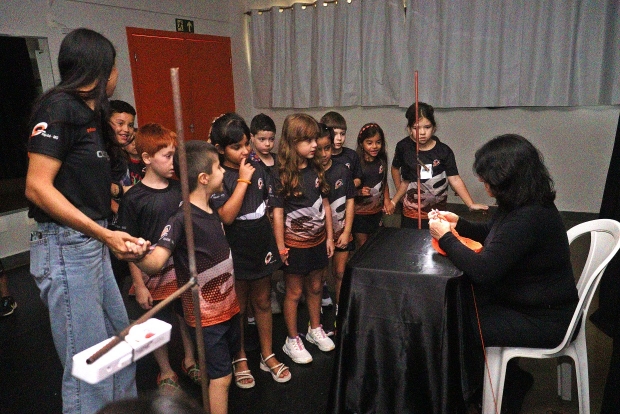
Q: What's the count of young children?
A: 11